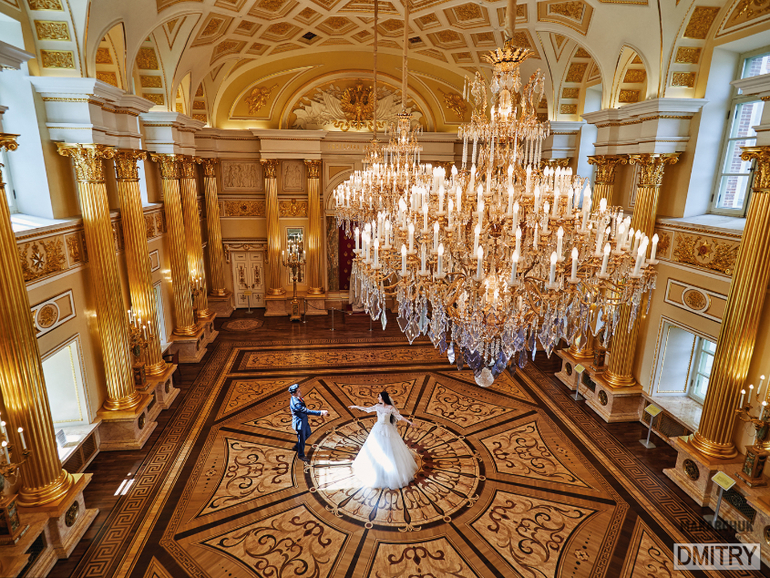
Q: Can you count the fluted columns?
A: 11